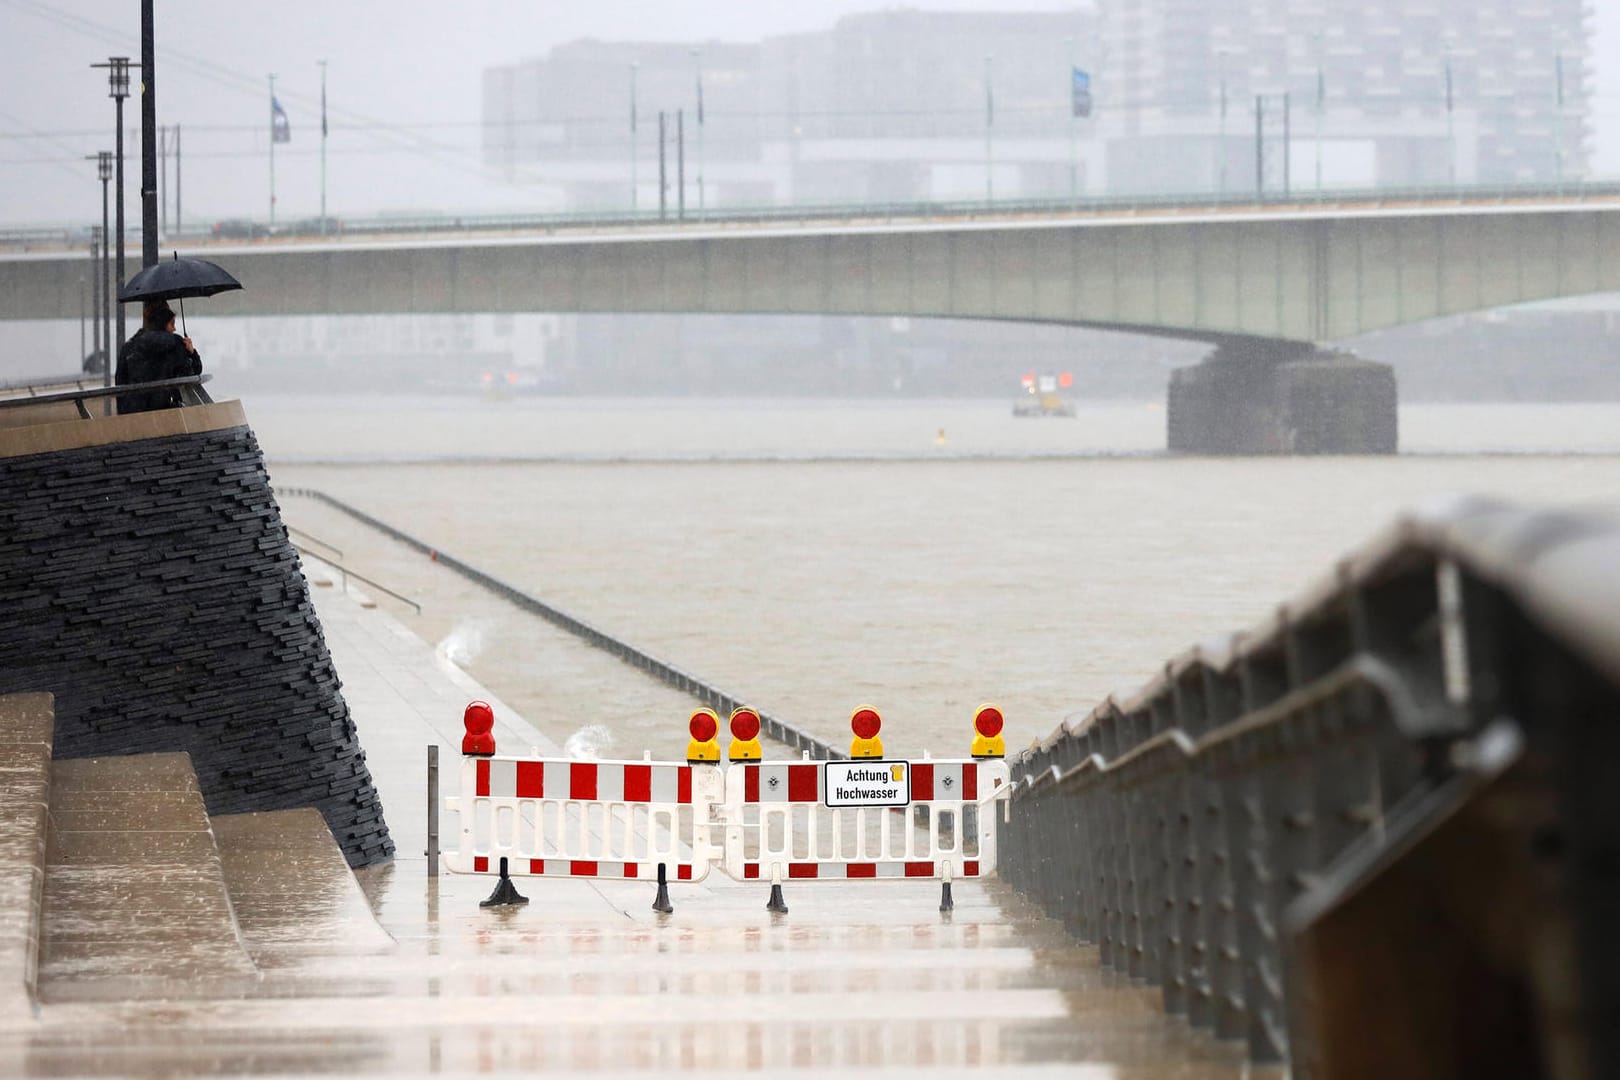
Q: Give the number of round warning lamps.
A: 5